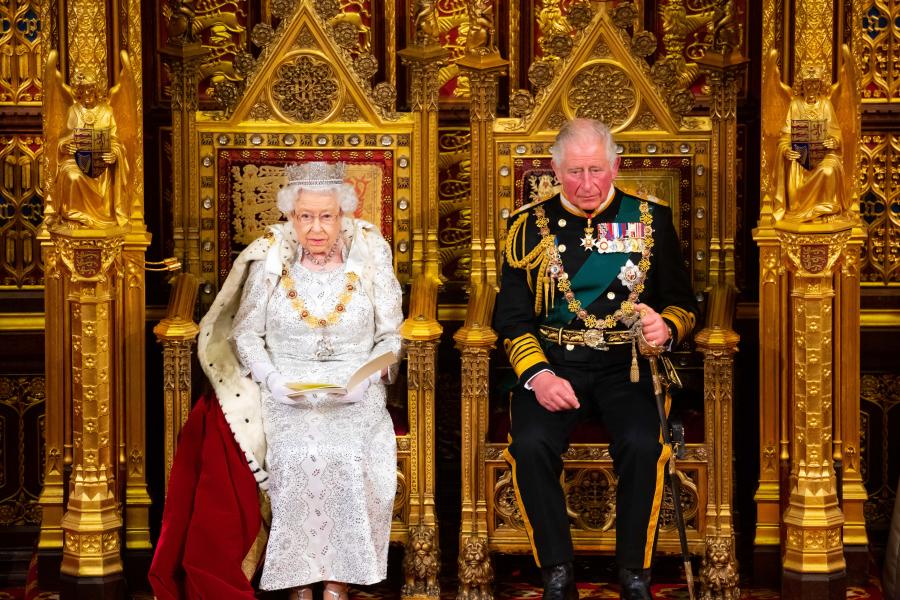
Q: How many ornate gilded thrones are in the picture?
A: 2